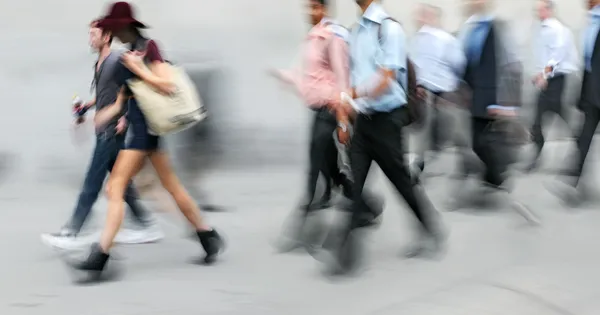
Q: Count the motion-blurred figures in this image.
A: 8